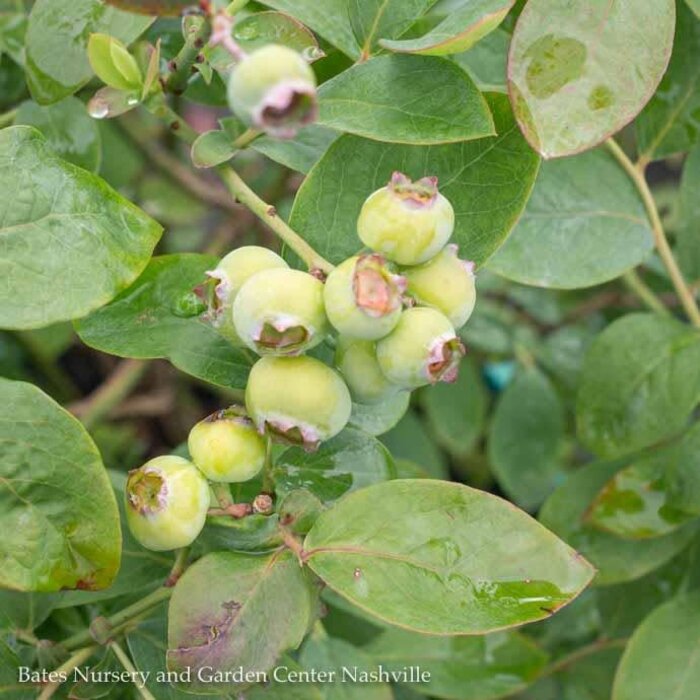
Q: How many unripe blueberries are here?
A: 11